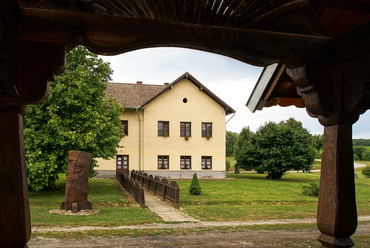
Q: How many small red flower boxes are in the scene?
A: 6